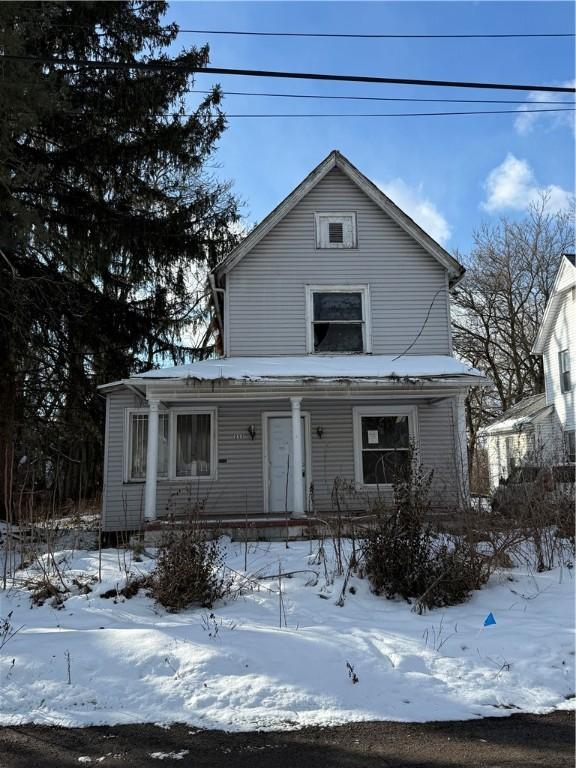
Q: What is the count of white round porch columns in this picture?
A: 3